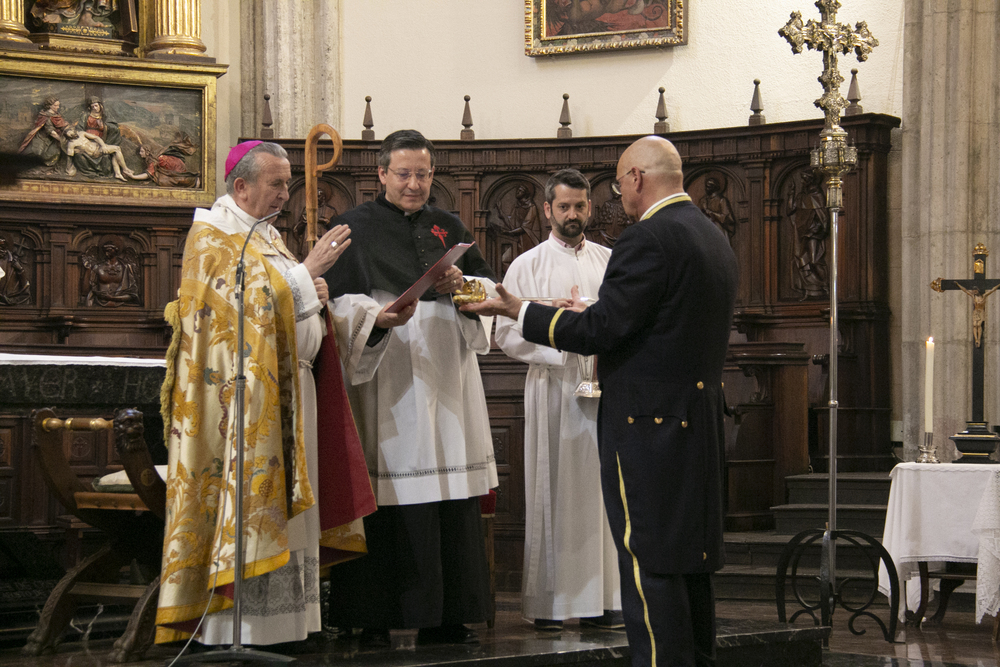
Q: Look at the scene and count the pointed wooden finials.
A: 7